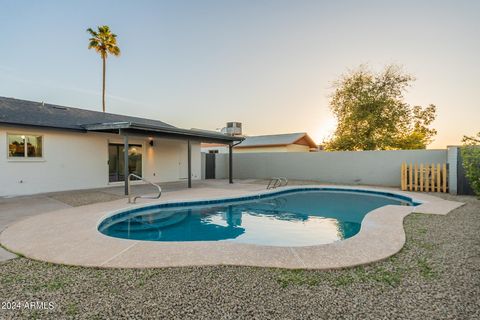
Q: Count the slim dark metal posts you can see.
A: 3